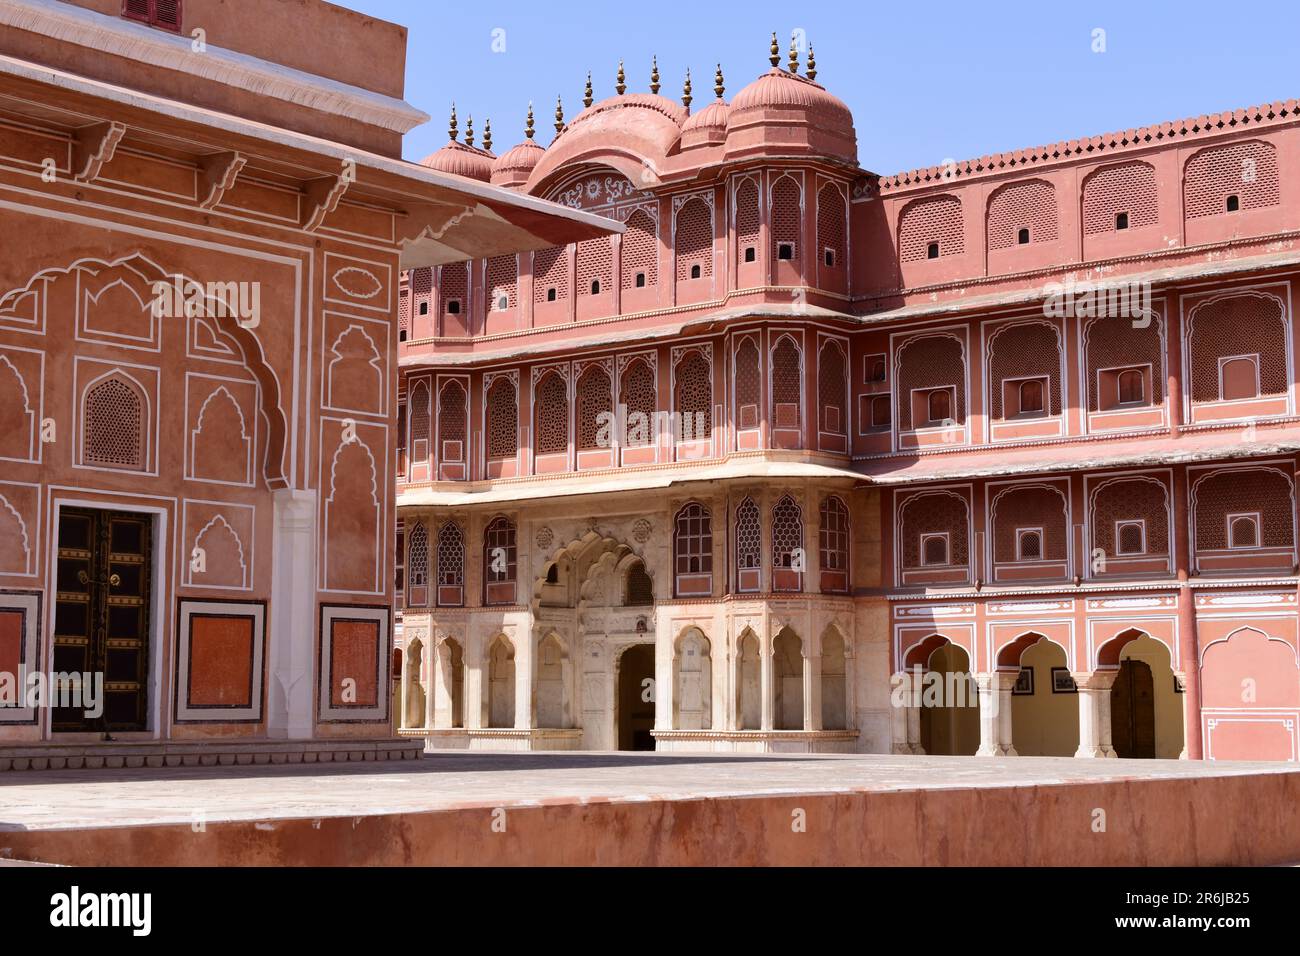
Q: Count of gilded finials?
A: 13